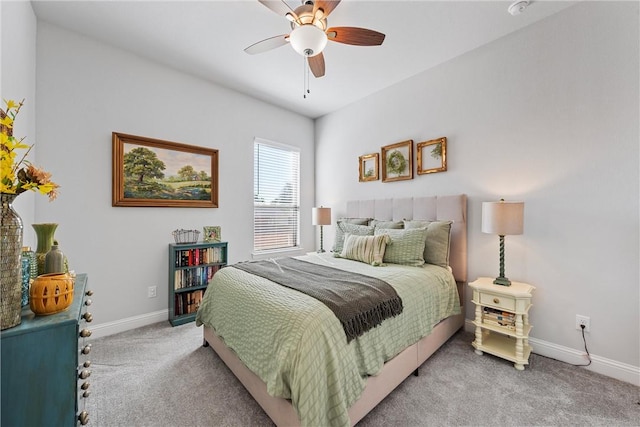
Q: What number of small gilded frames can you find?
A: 3